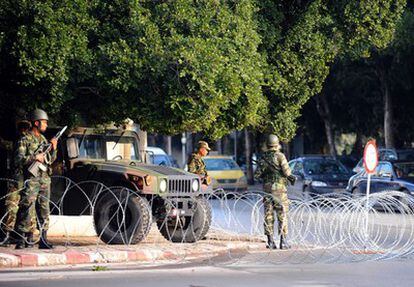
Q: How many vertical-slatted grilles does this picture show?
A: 1